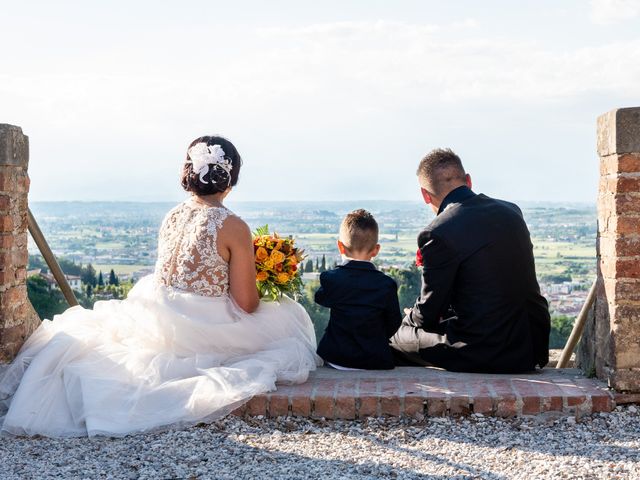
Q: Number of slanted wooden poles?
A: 2